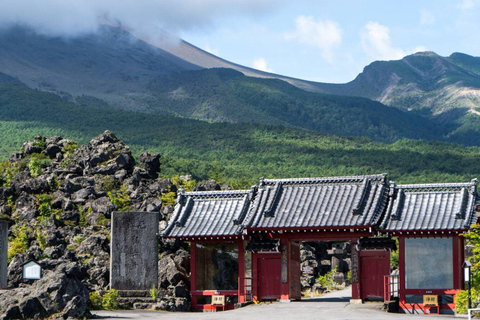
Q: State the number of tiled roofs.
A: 3